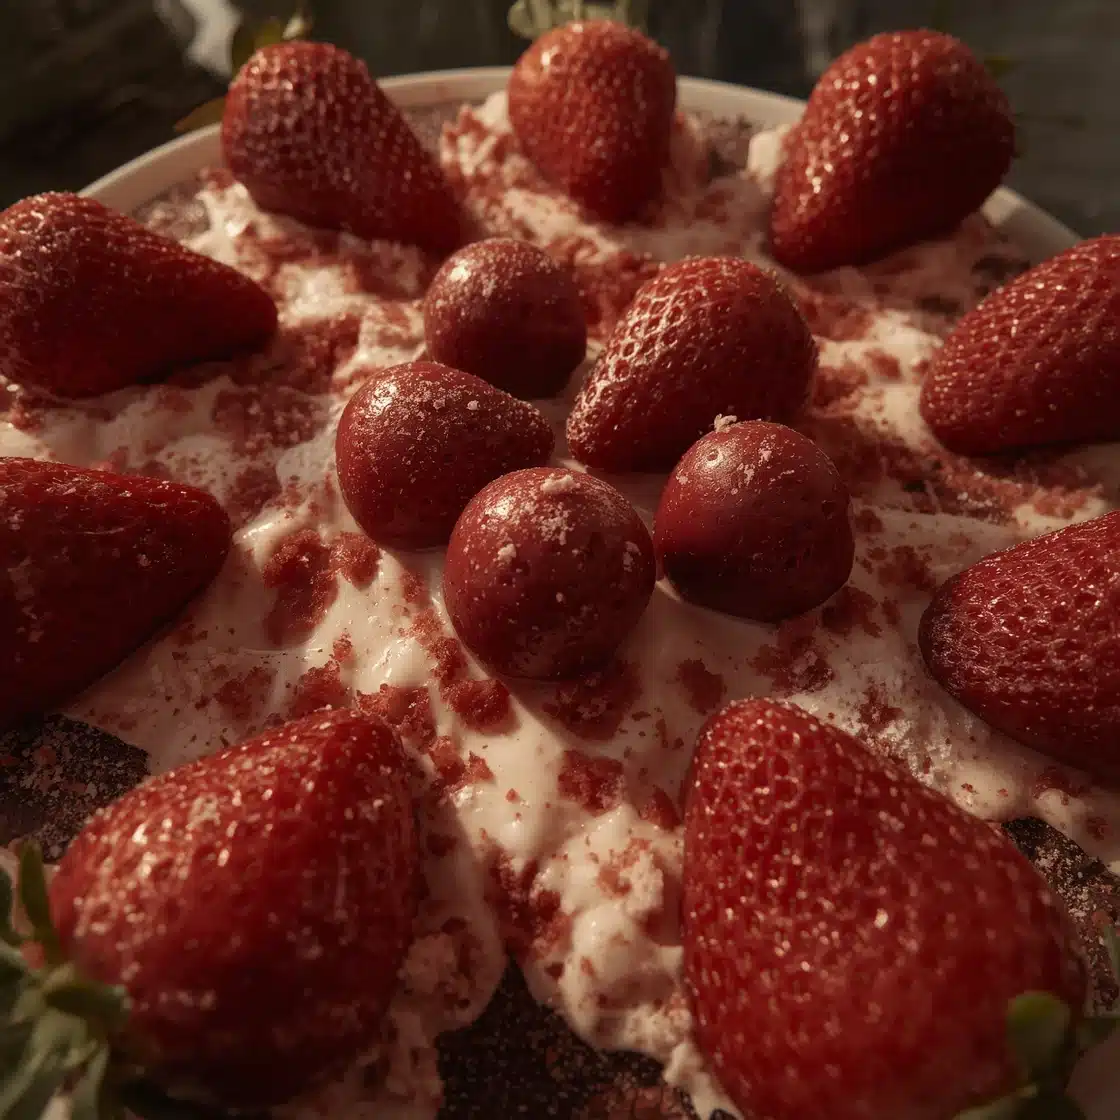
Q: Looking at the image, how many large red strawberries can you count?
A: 10